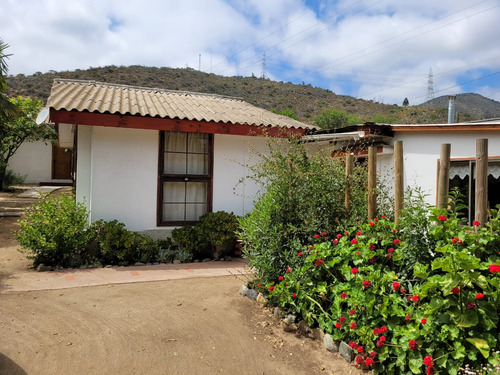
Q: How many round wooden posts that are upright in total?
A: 5